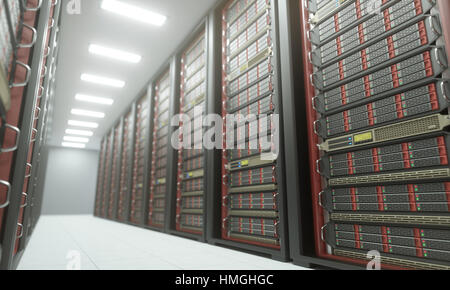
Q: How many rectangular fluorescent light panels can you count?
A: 9